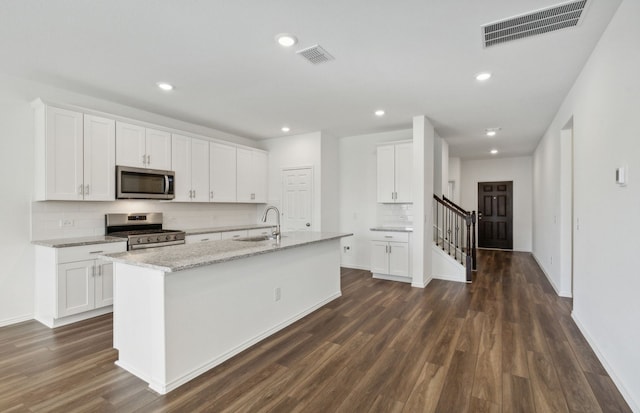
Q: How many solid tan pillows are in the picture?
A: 0